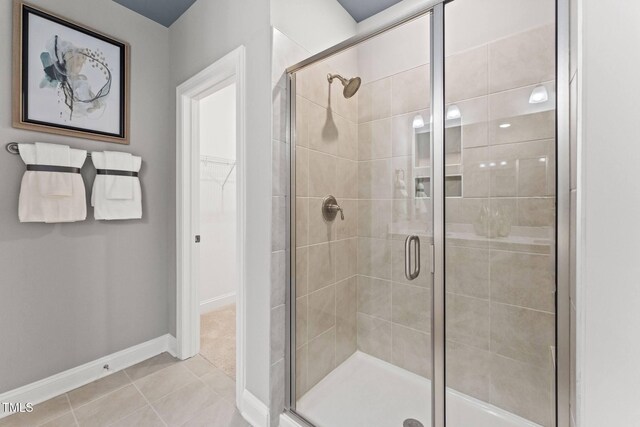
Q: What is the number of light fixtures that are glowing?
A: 3